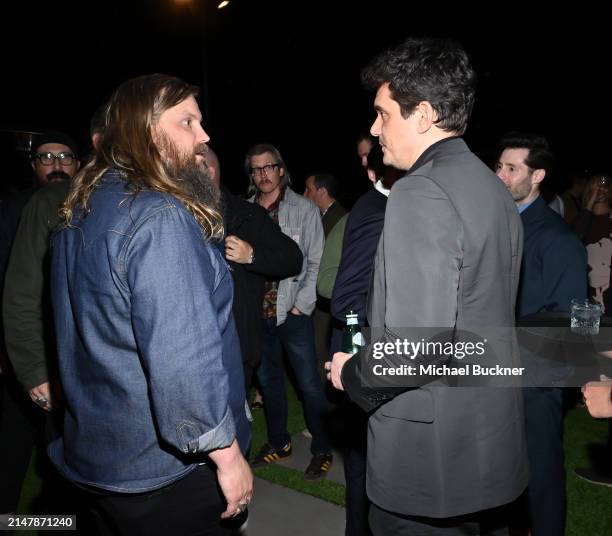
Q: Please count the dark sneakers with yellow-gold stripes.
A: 2